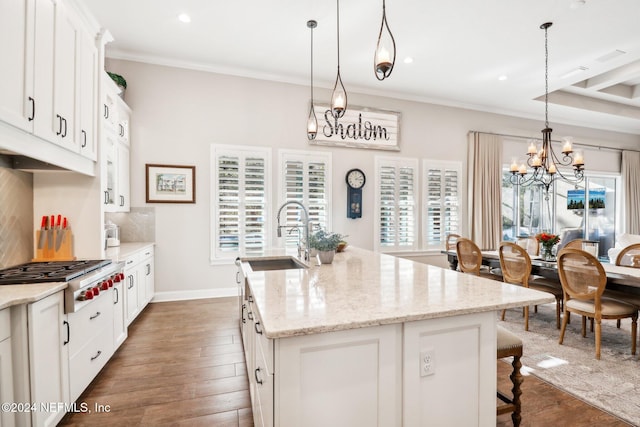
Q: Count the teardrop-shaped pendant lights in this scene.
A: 3